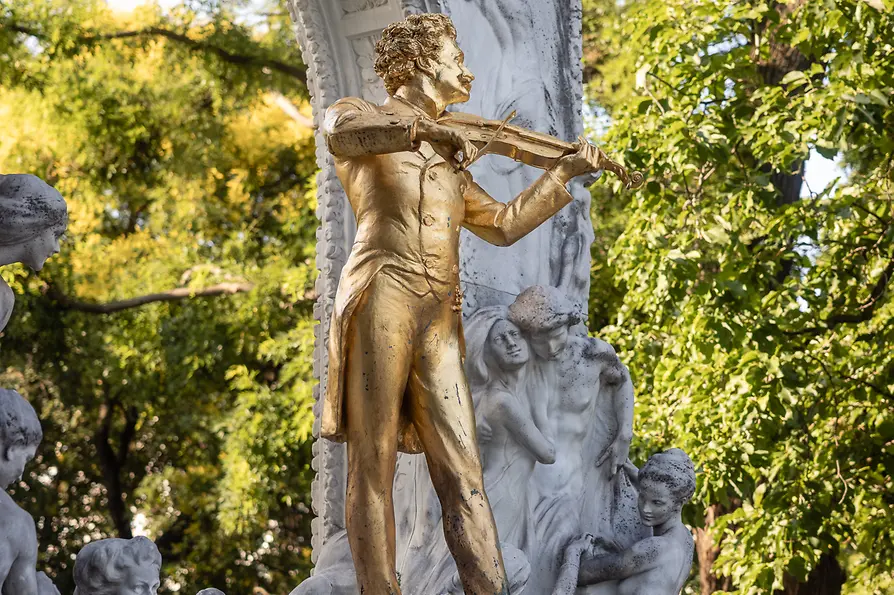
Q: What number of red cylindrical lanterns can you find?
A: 0